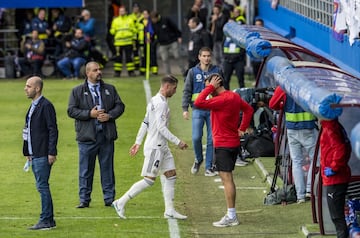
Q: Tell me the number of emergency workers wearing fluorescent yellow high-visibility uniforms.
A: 3